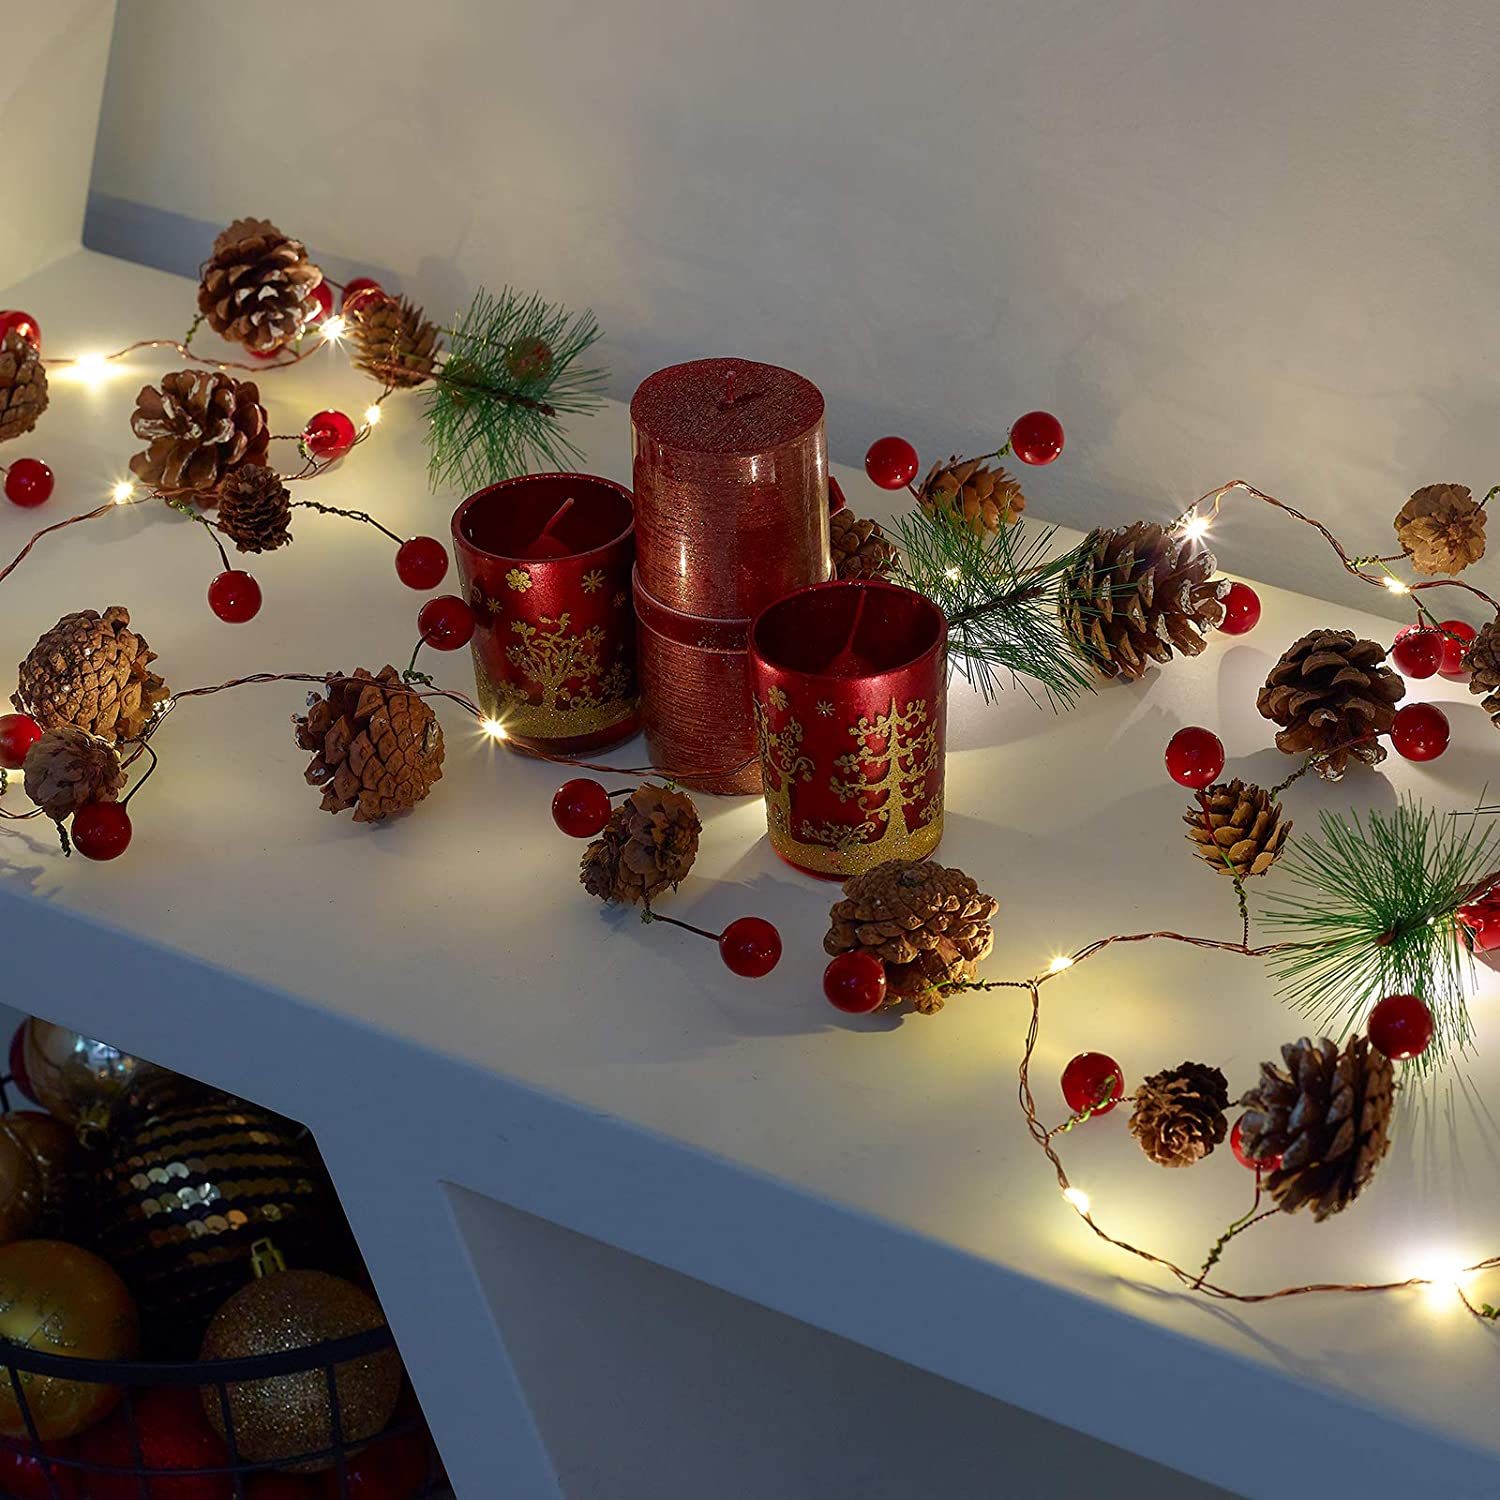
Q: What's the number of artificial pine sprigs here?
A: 3